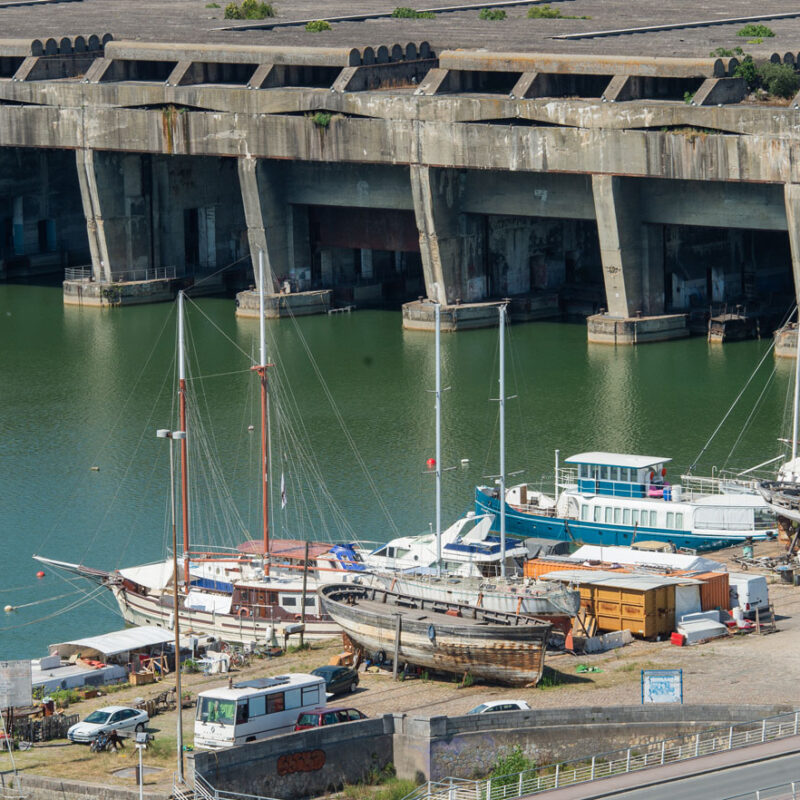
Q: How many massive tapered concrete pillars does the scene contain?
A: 5